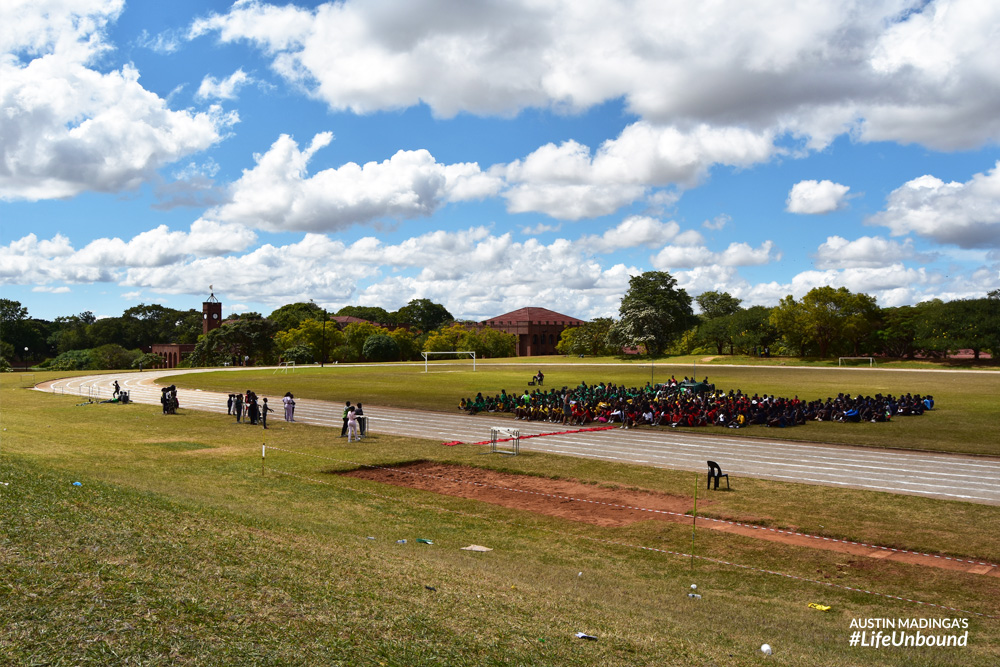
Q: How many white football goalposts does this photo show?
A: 3